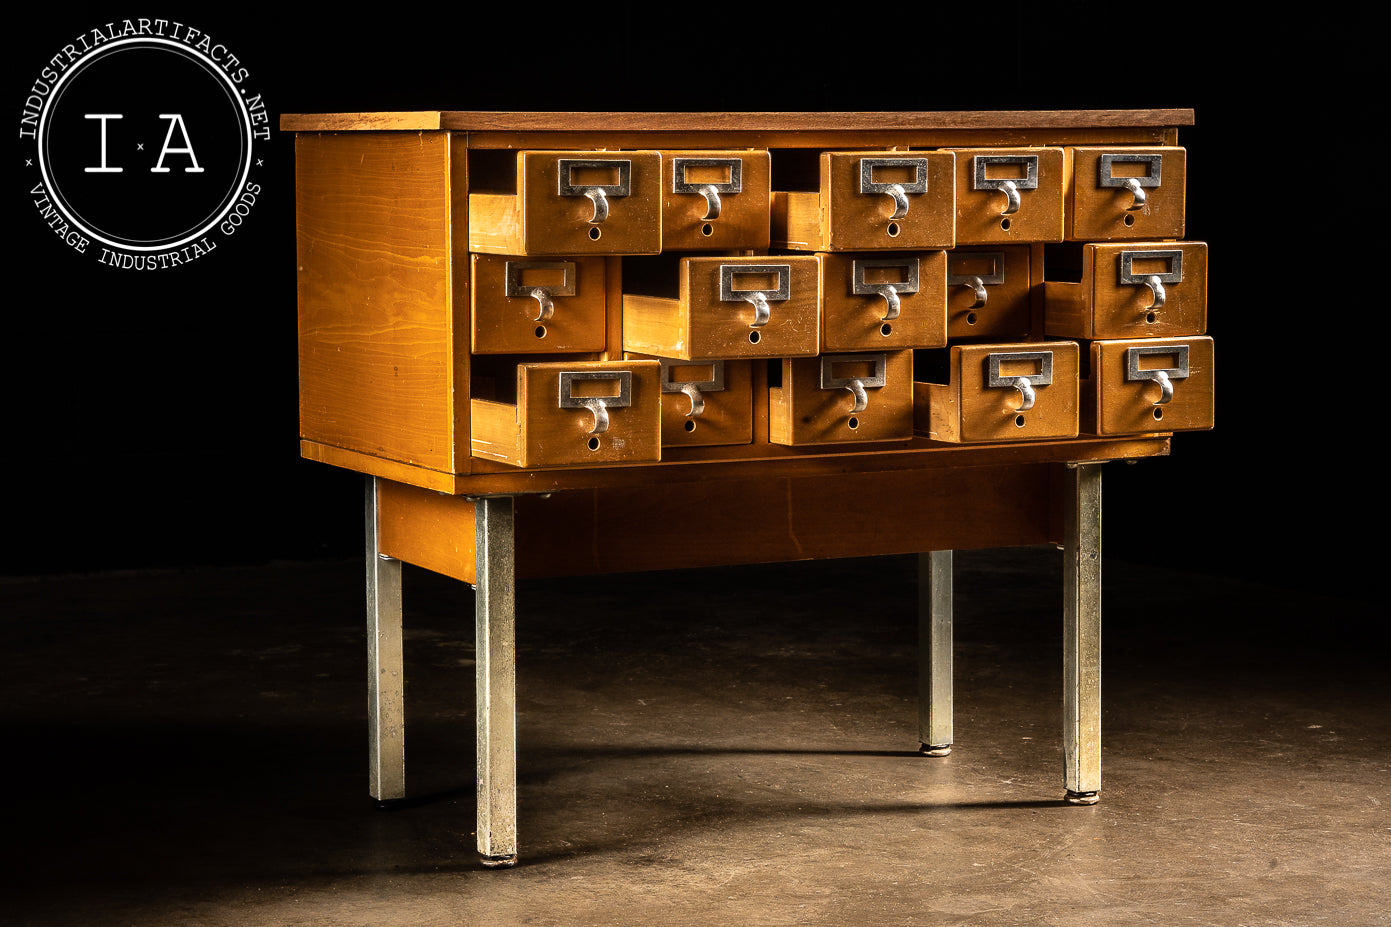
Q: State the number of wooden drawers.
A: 15